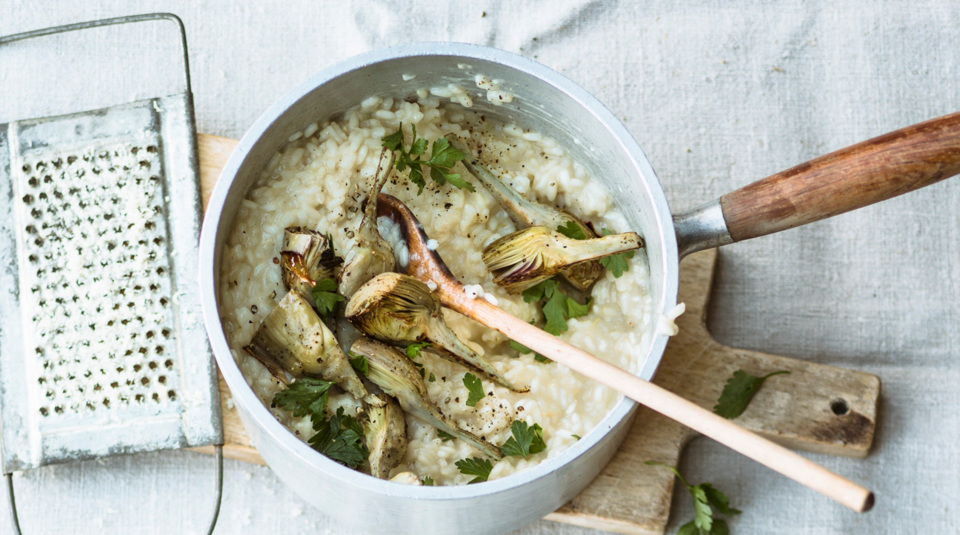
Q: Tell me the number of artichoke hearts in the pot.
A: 8